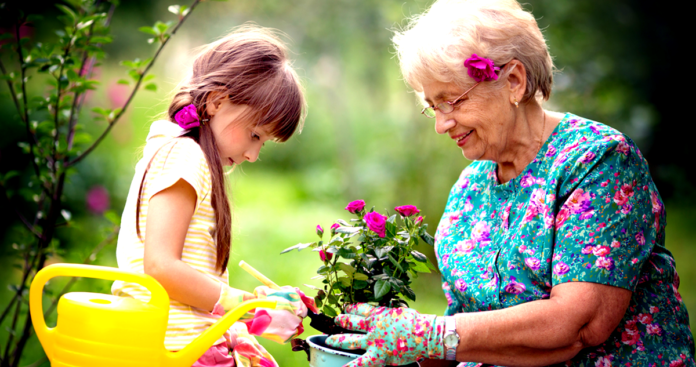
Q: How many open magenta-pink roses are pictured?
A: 5